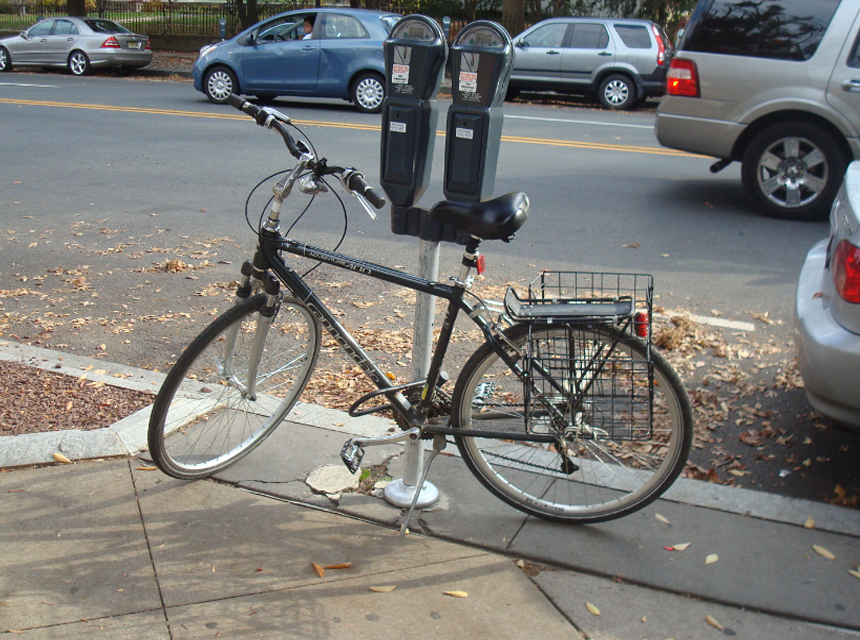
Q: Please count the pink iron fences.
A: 0